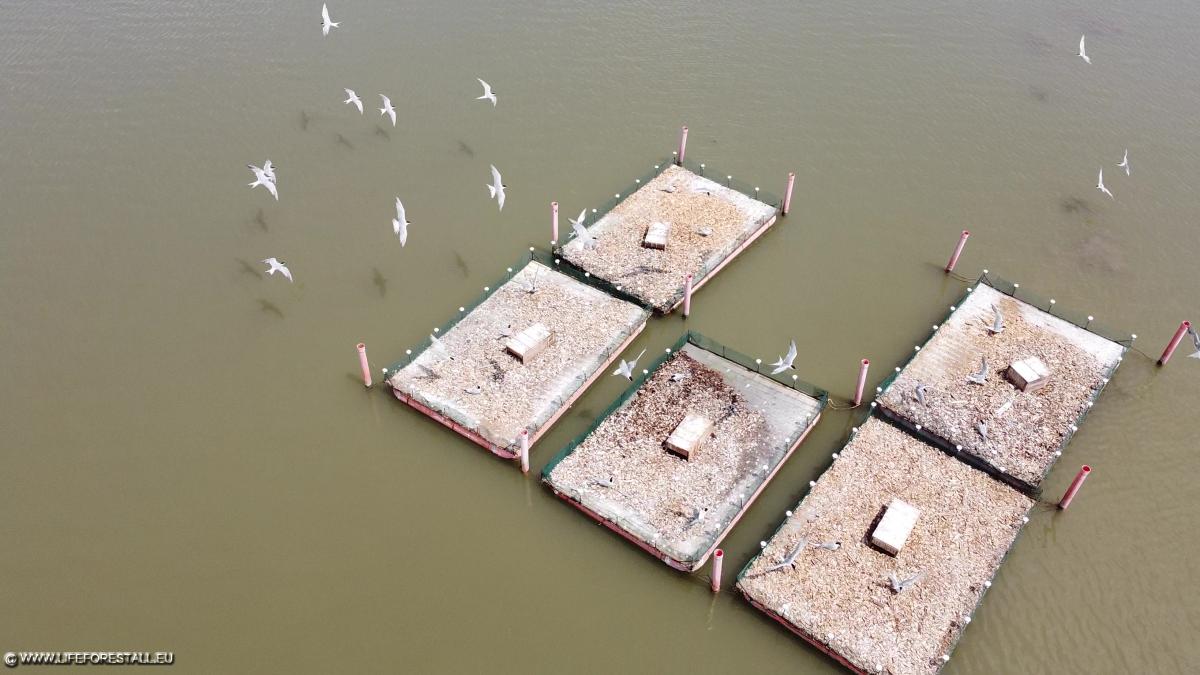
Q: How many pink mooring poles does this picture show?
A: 11